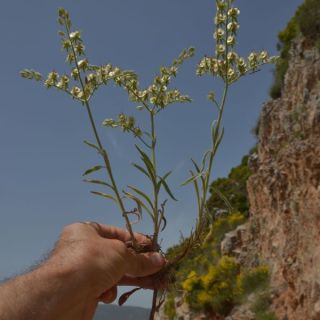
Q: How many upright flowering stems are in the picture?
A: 3